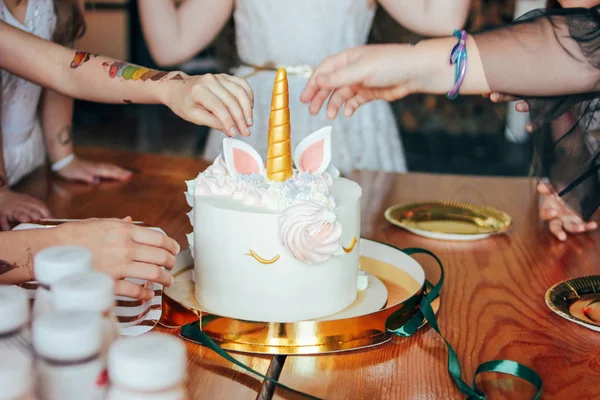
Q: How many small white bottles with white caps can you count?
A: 6